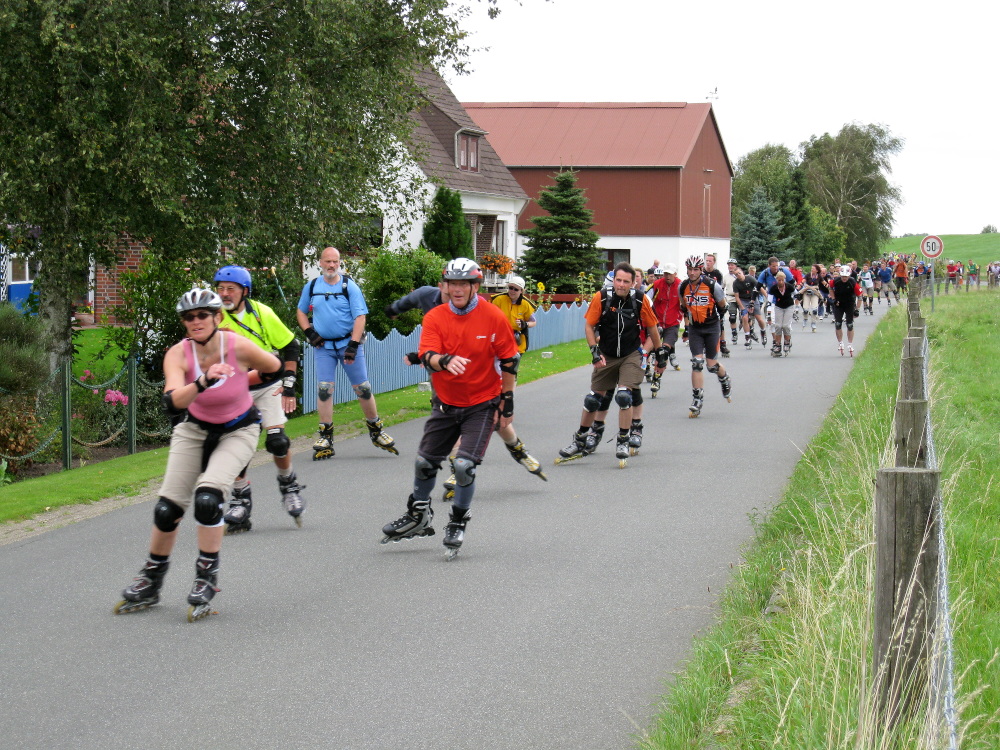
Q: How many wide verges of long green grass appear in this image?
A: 1